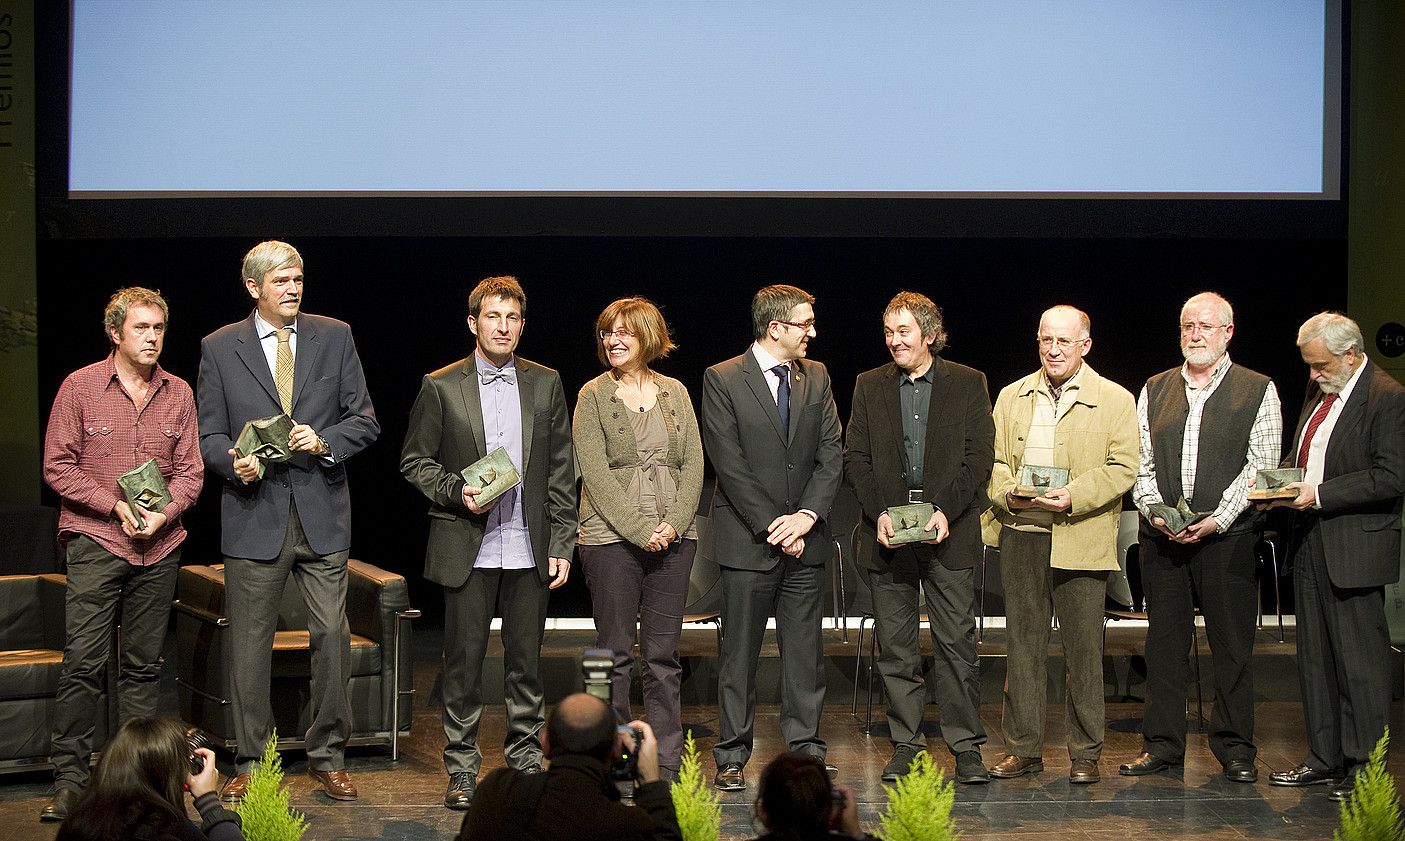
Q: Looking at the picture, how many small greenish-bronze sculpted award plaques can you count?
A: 7